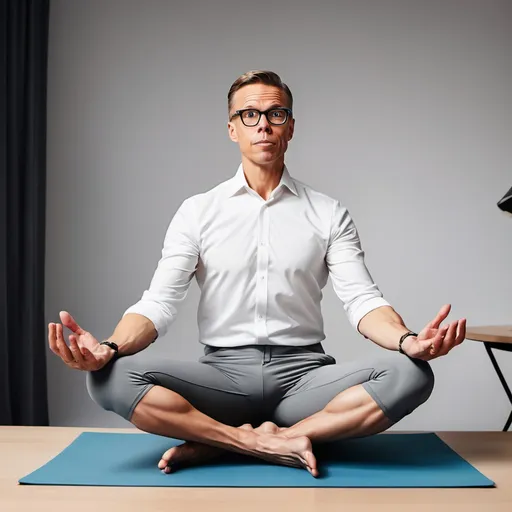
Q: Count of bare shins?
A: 2